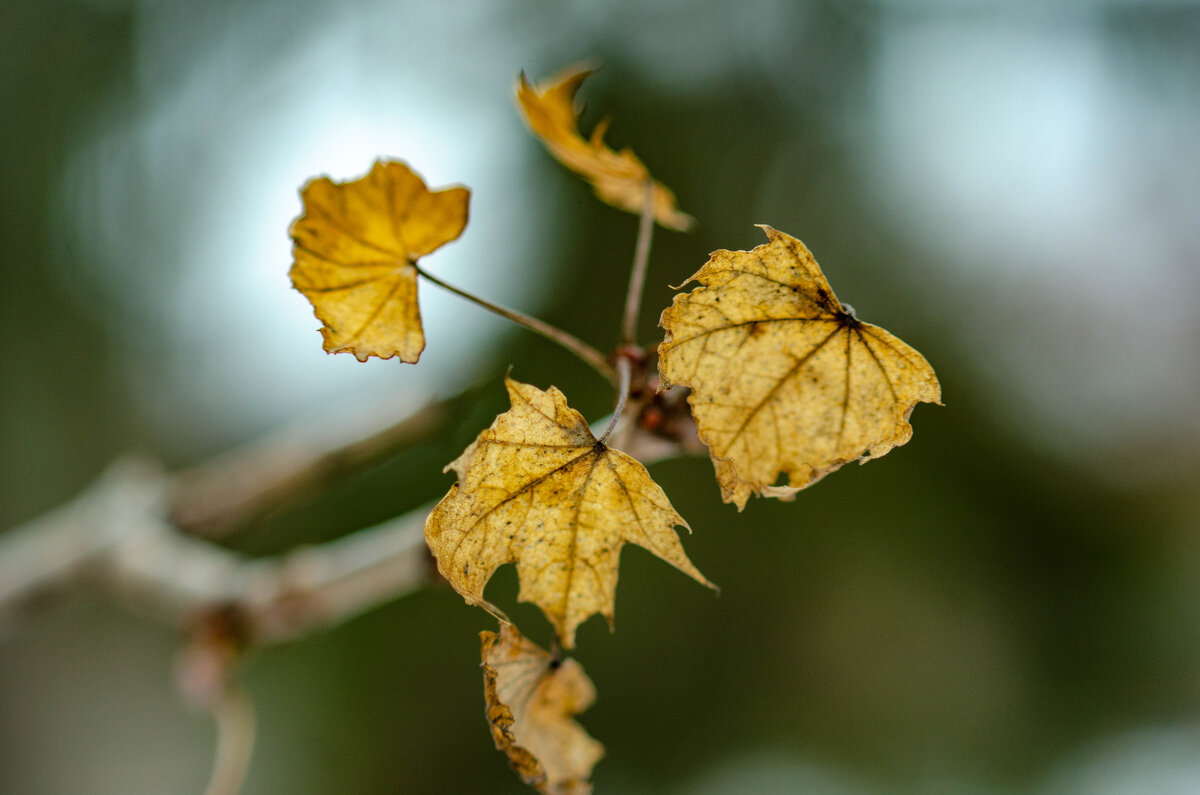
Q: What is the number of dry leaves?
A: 5